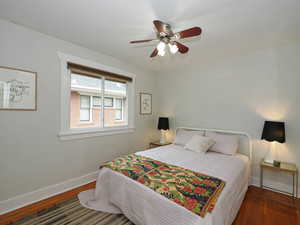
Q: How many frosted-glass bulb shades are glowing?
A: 3